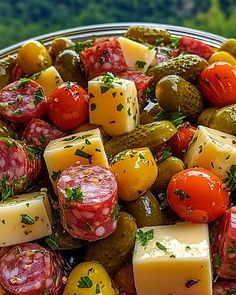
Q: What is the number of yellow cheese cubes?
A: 7